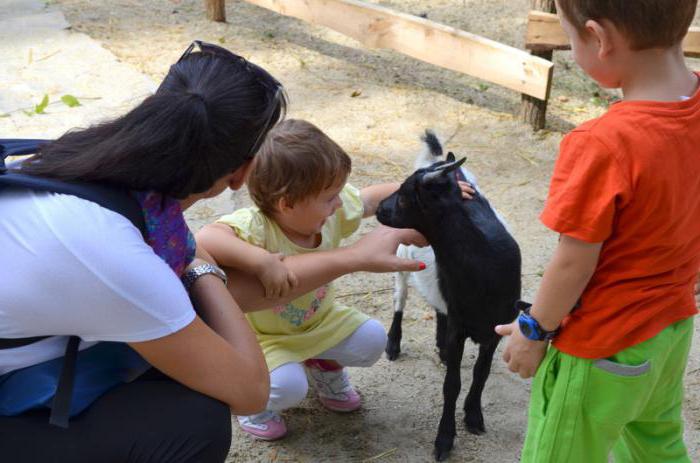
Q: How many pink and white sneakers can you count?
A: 2